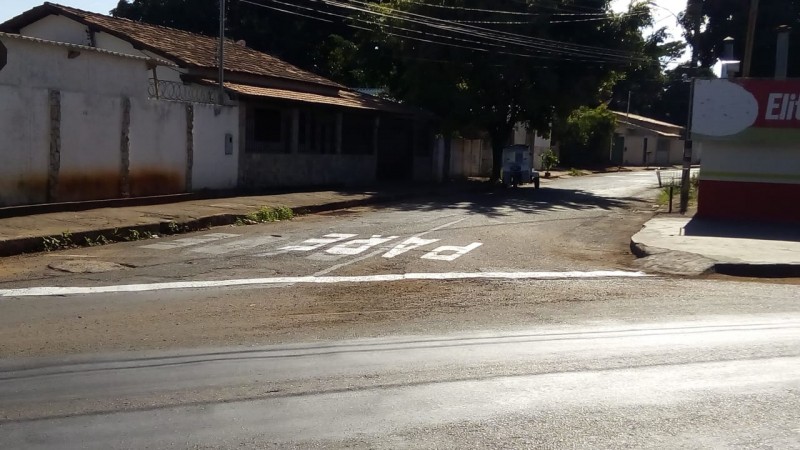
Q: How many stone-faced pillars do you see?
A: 3